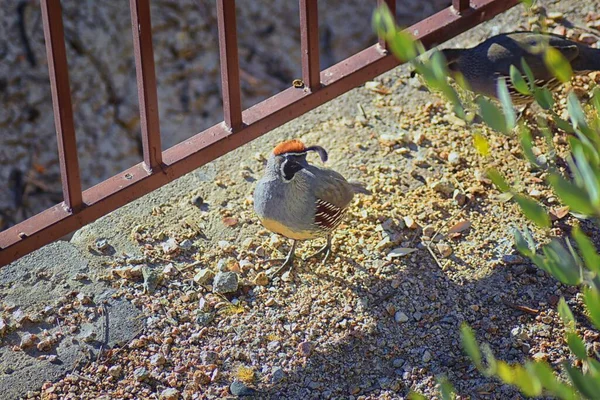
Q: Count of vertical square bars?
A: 6